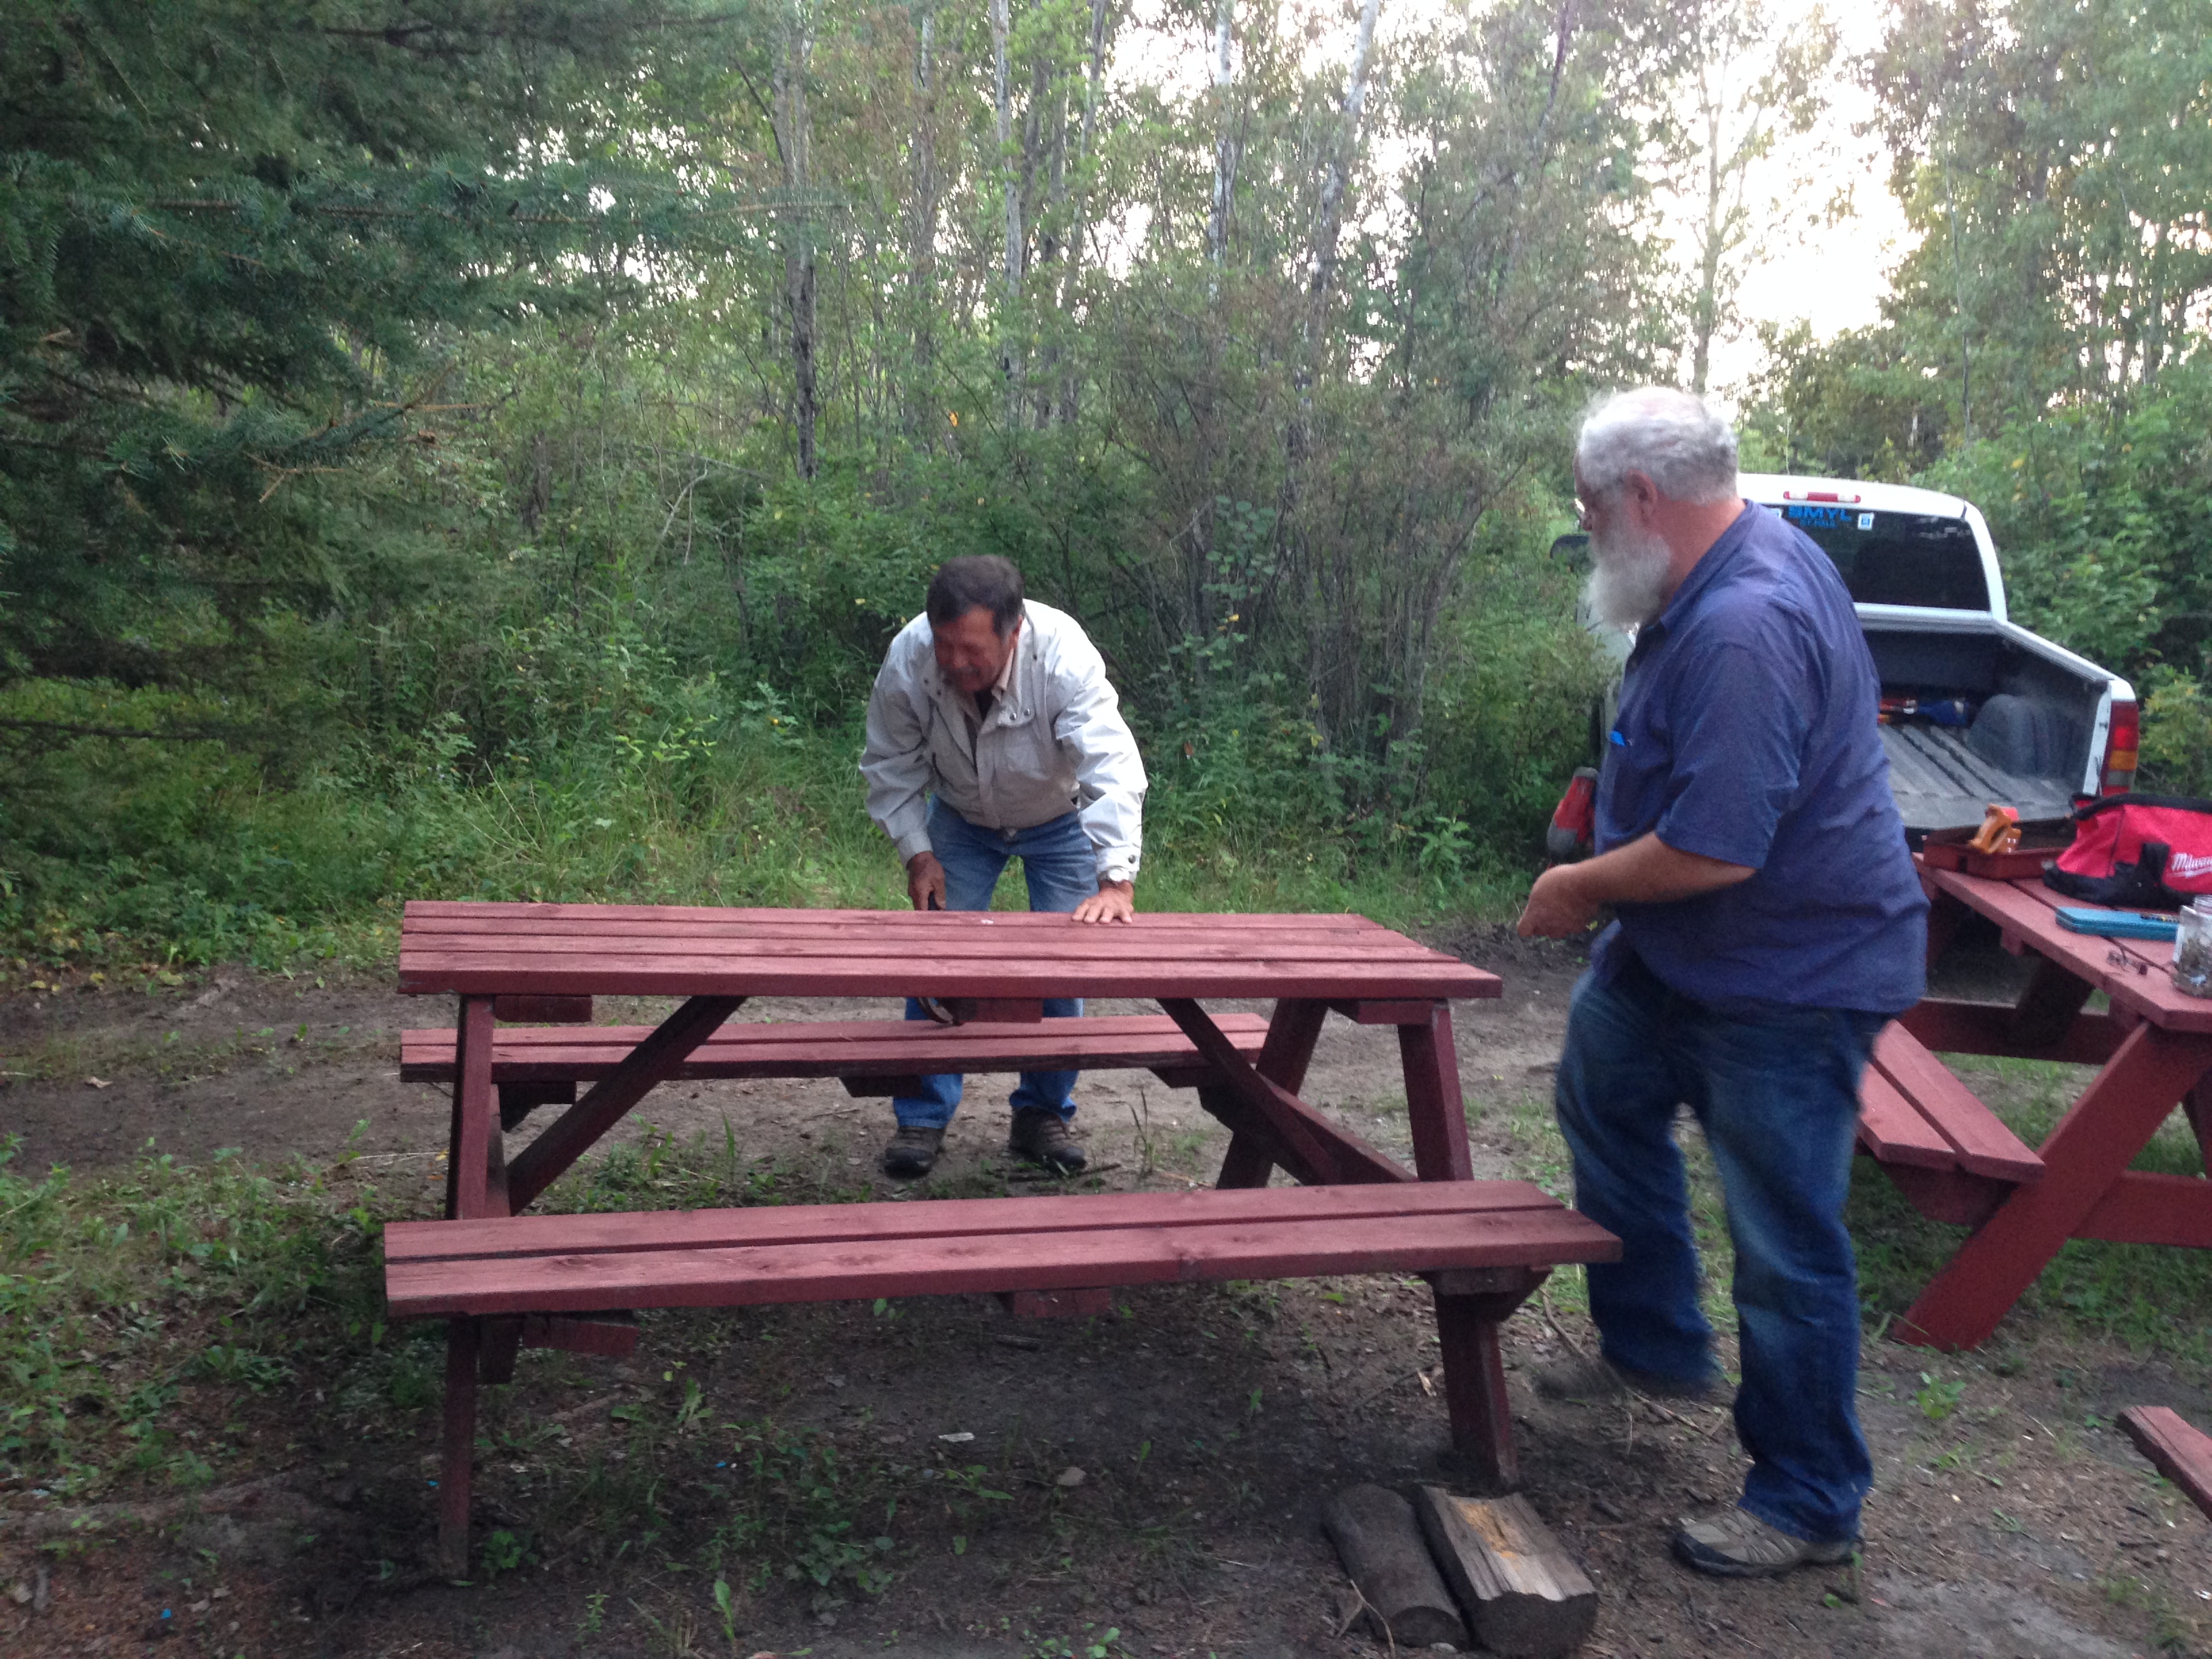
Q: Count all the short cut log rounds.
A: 2